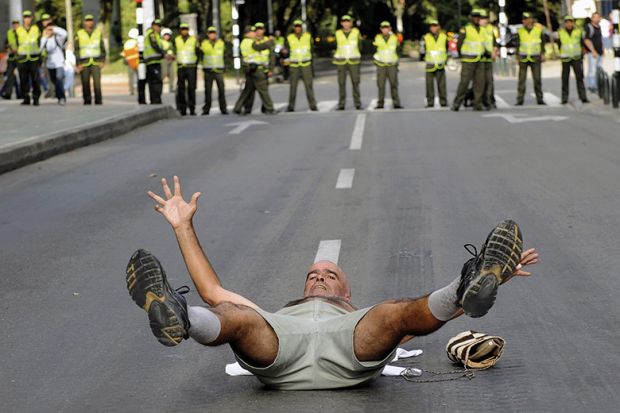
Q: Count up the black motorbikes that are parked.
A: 1